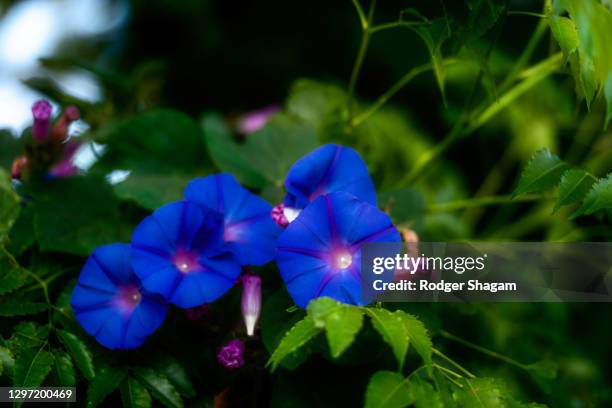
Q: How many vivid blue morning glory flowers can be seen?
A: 5